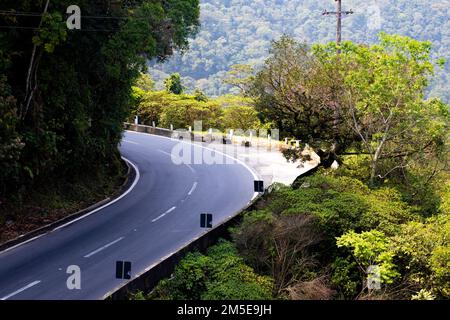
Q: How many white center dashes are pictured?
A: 7